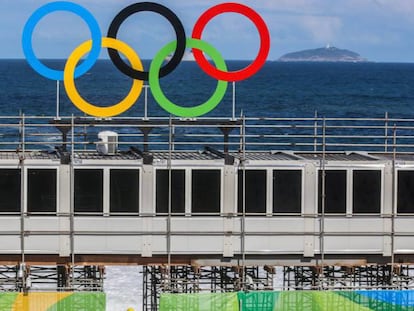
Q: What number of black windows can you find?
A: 11